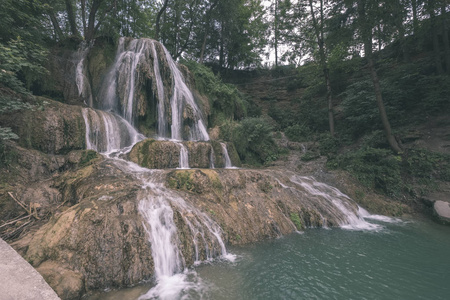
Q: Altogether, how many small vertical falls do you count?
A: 3